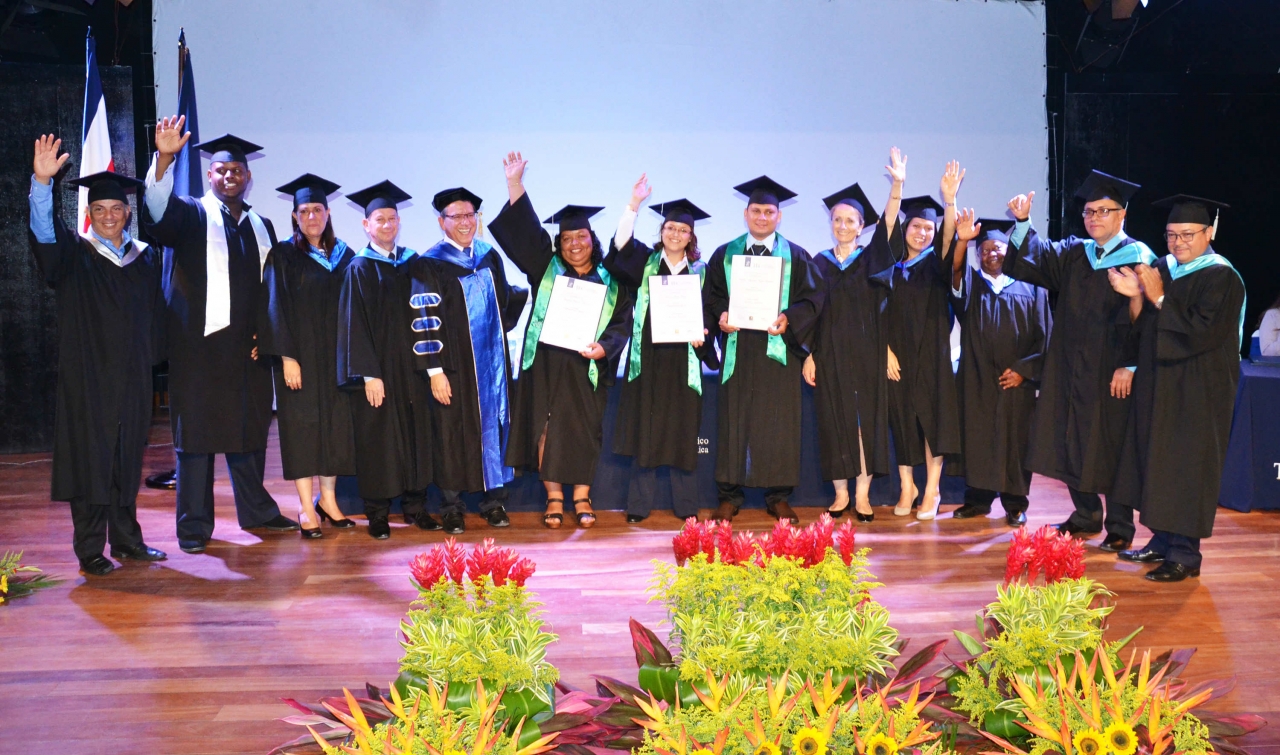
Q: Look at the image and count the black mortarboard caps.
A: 12